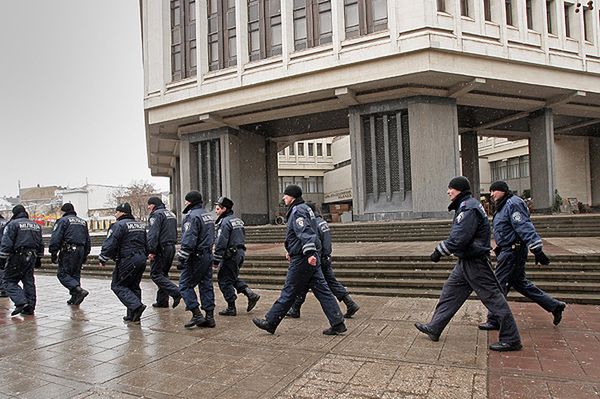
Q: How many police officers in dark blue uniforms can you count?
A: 11